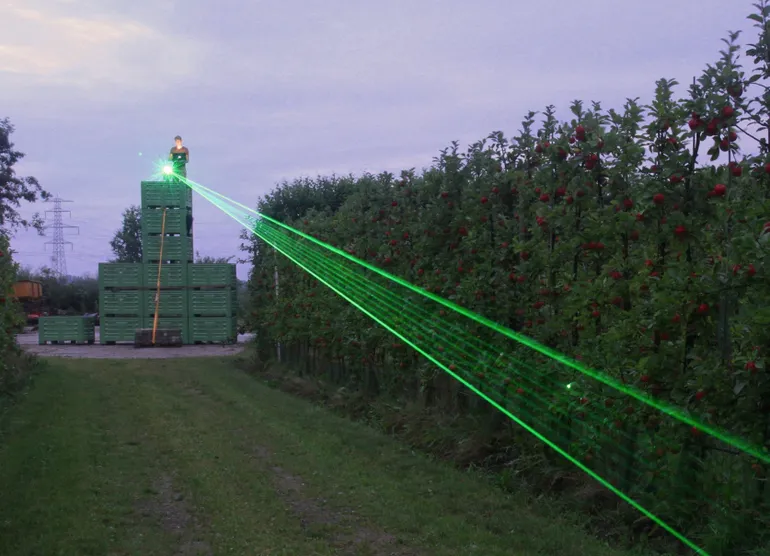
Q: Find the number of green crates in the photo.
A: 13